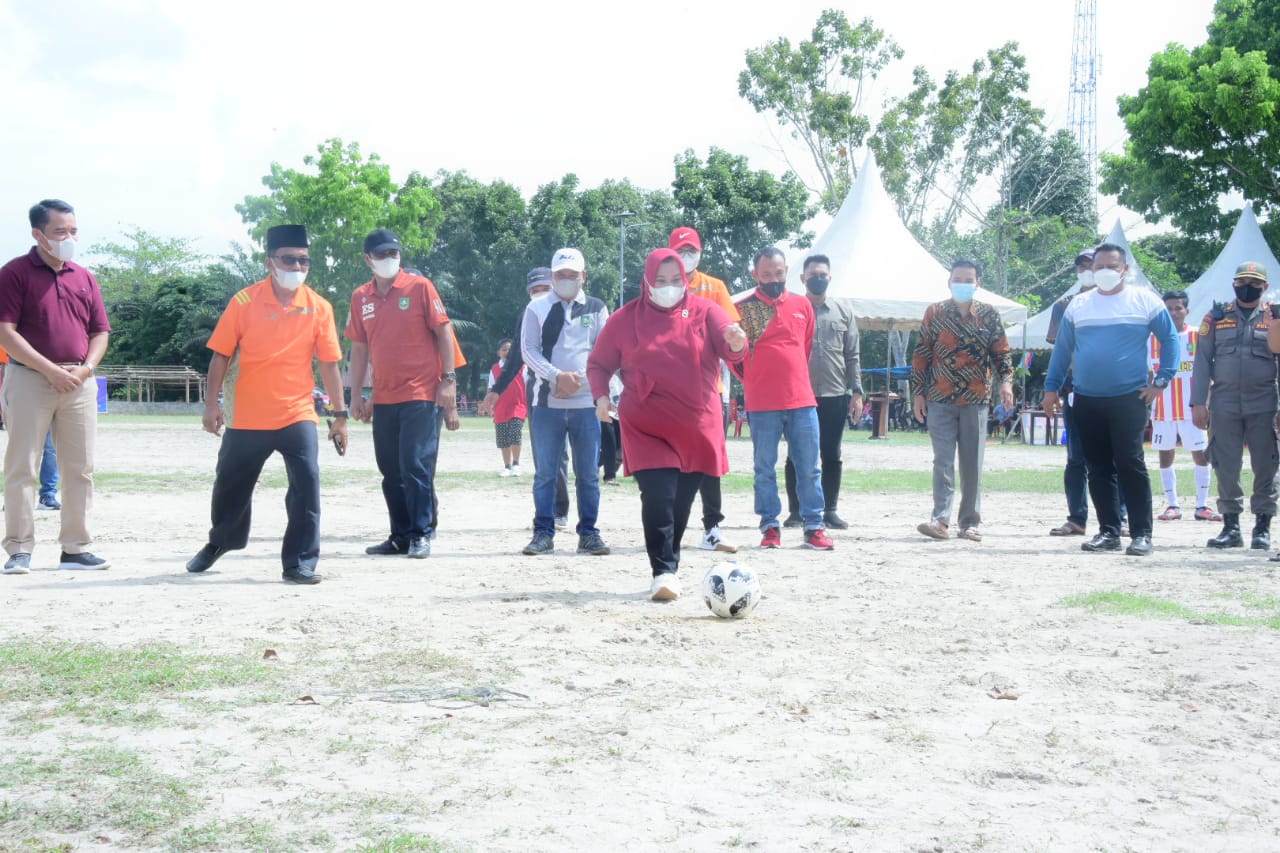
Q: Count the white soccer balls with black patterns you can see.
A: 1